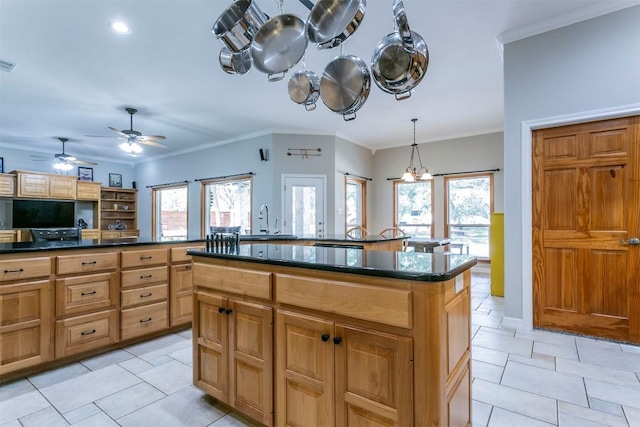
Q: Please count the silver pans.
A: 7